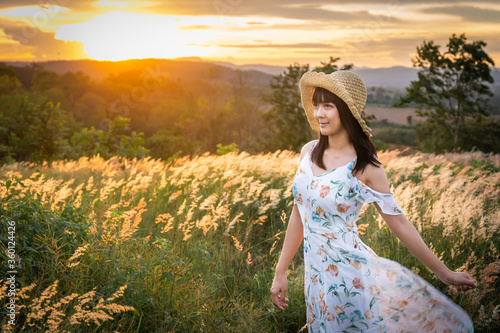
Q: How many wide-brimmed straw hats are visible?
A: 1